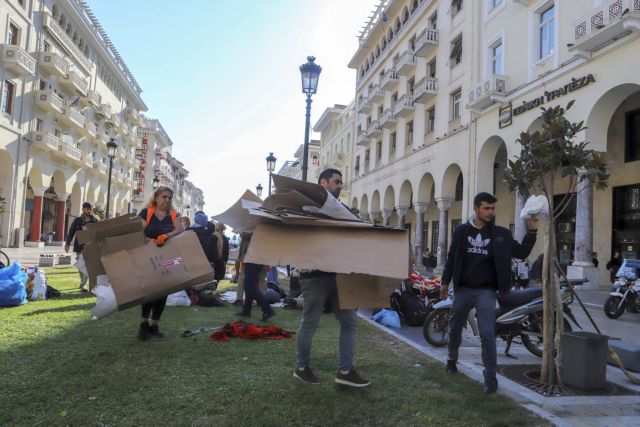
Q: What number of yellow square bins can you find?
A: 0